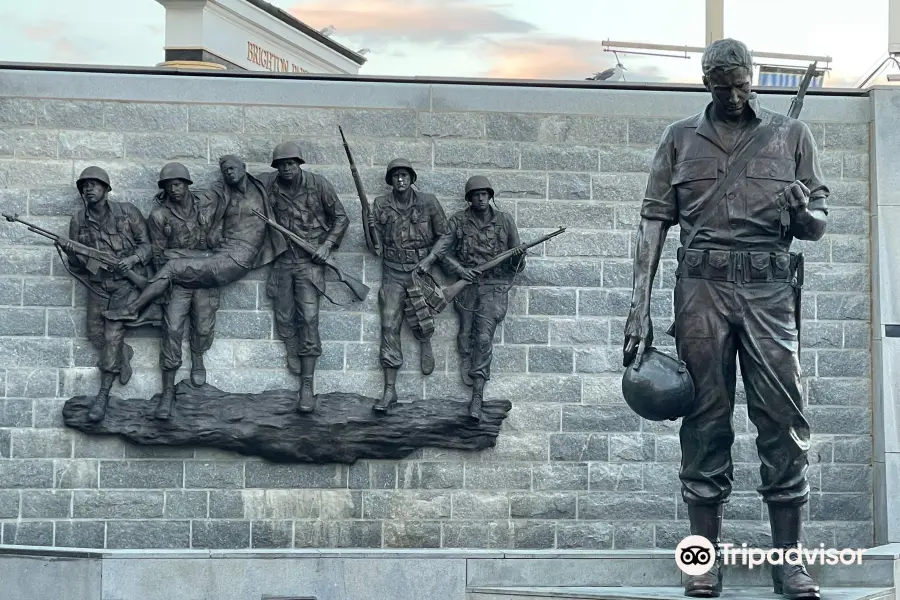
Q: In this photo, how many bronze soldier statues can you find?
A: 7